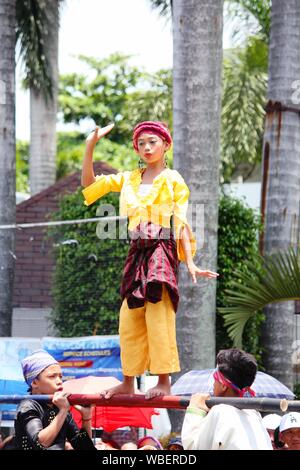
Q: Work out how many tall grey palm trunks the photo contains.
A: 4